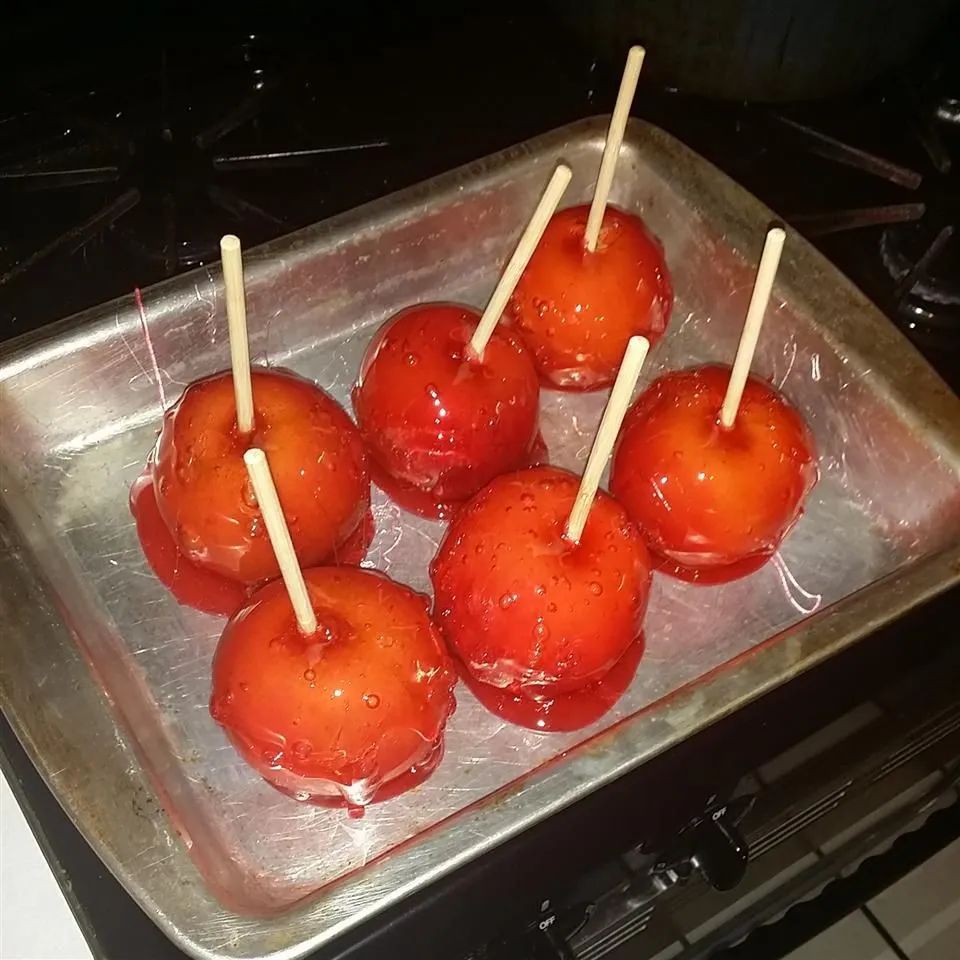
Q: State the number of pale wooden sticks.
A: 6